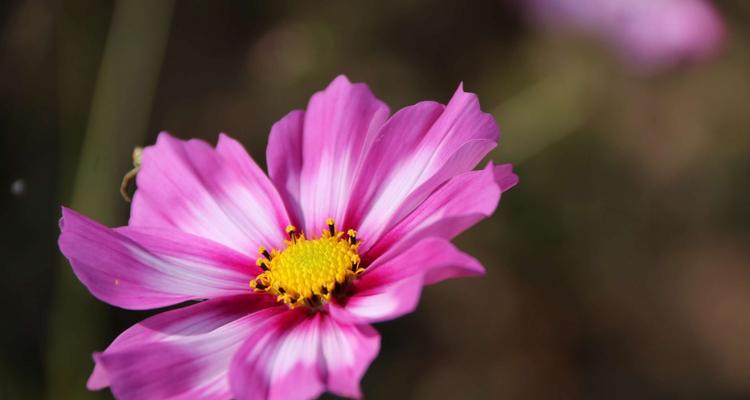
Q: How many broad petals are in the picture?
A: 8